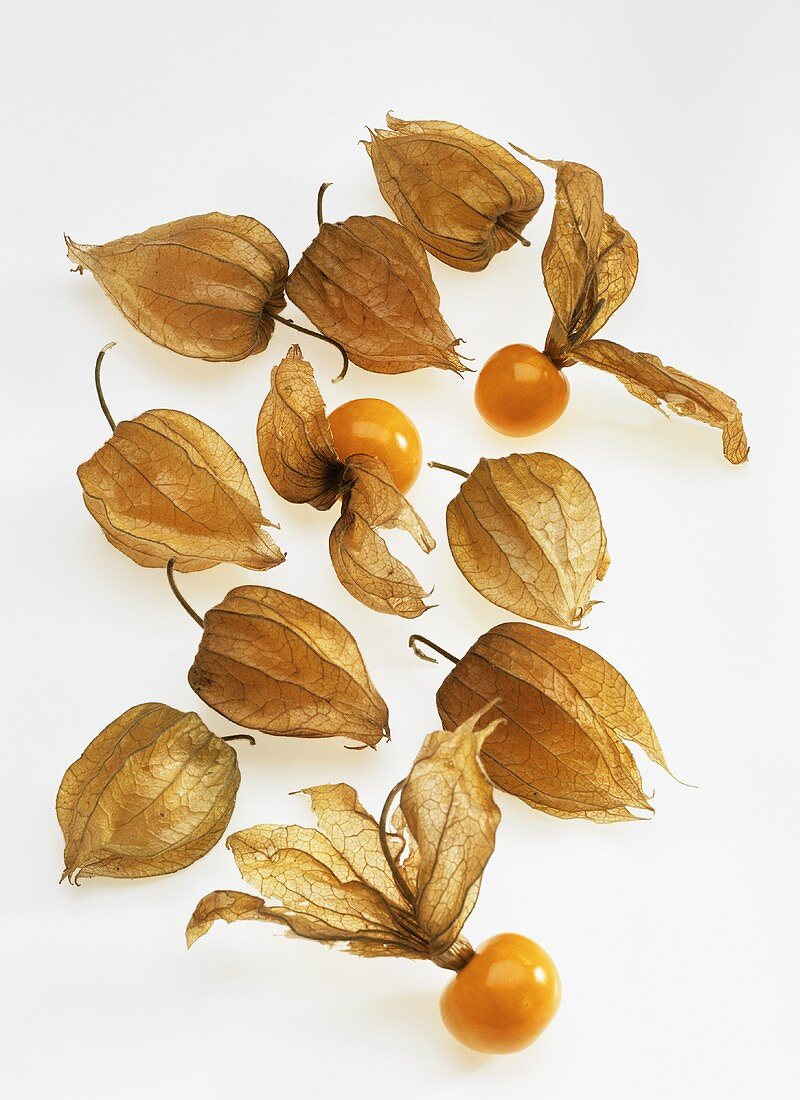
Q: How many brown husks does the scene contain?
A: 11